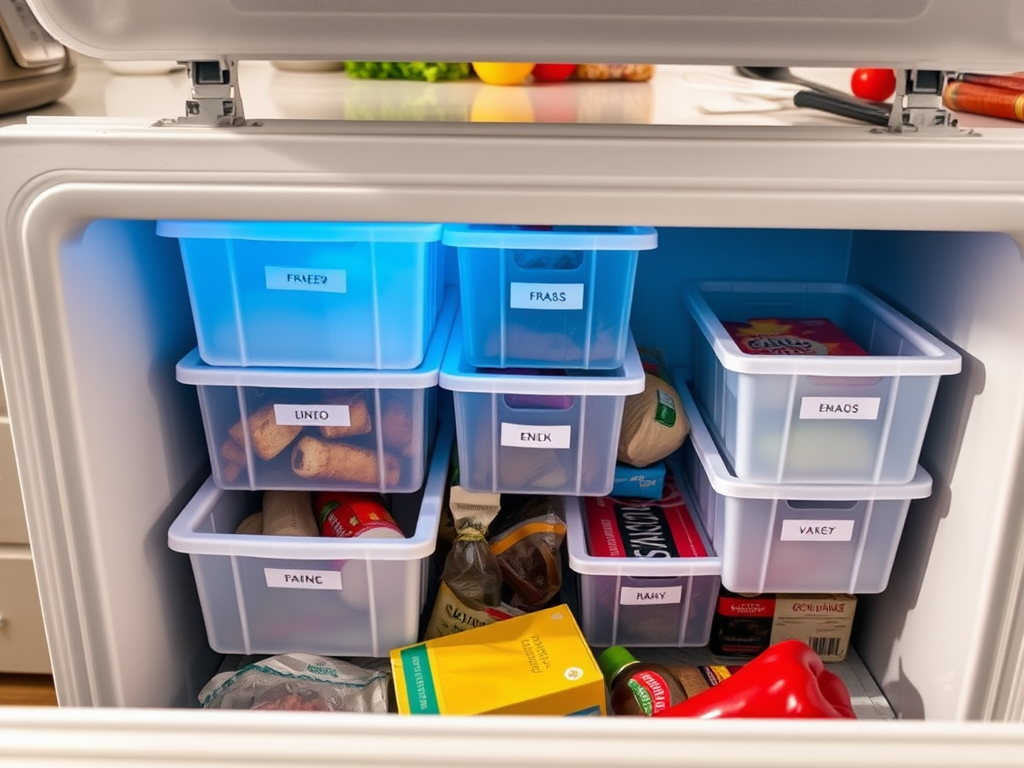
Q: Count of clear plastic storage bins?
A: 8